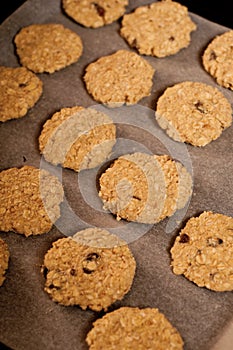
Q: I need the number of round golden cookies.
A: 14